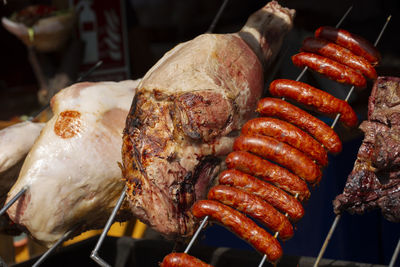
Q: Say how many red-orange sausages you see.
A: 12